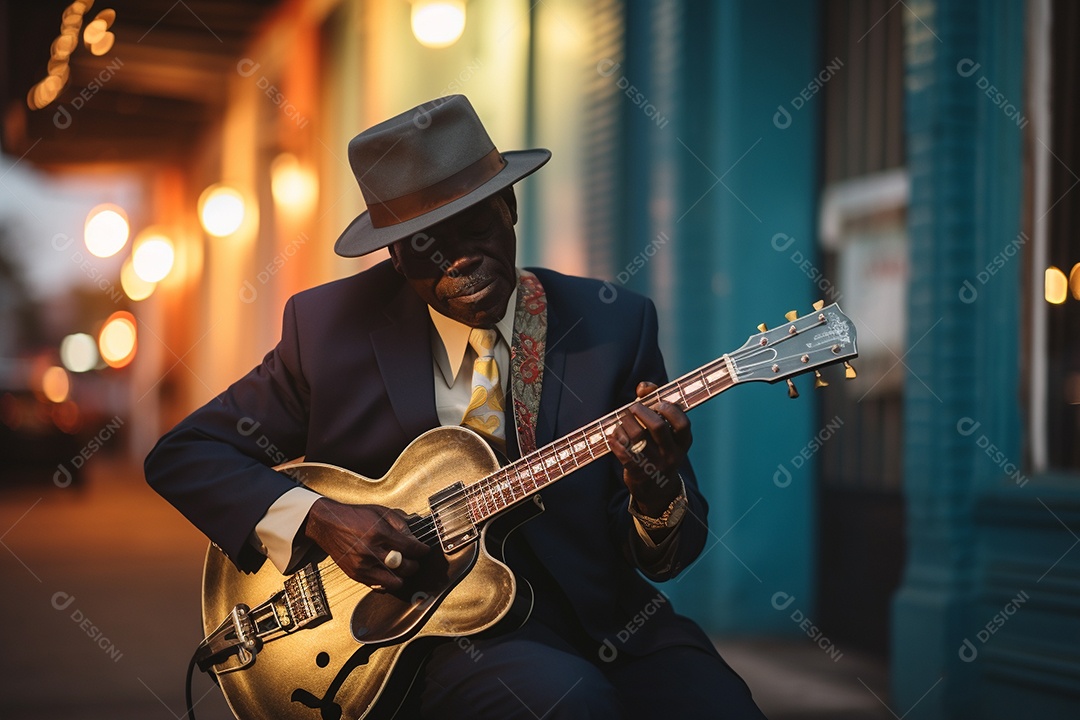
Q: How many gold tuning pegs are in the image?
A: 6